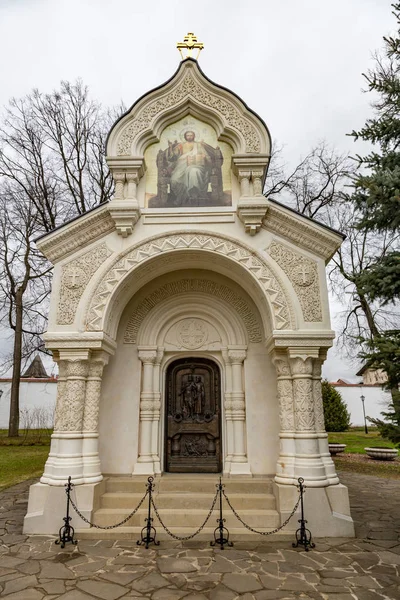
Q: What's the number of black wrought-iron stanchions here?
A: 4